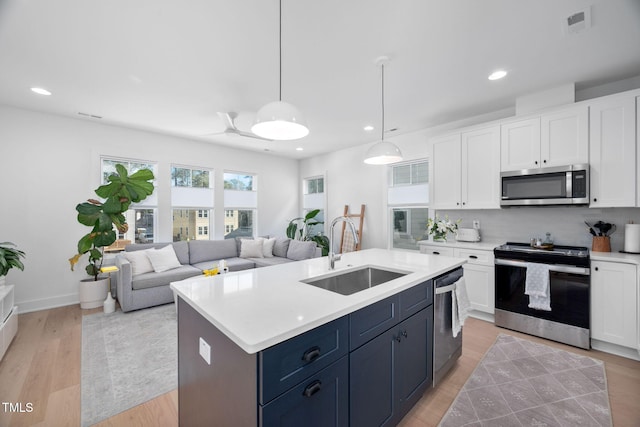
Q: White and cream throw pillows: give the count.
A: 4